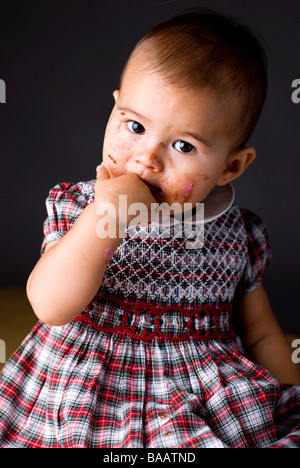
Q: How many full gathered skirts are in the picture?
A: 1